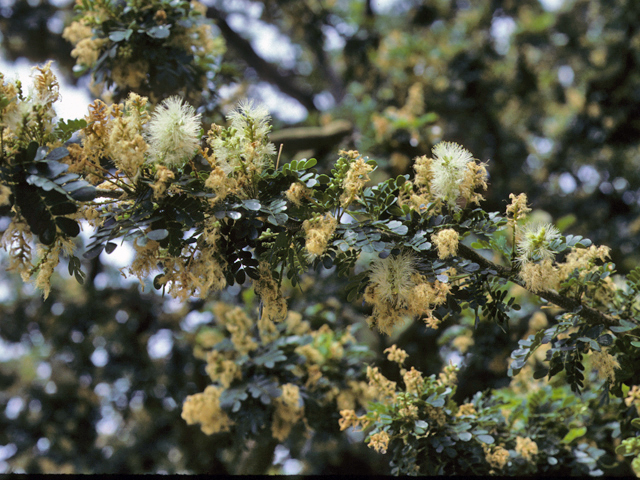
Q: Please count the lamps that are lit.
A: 0